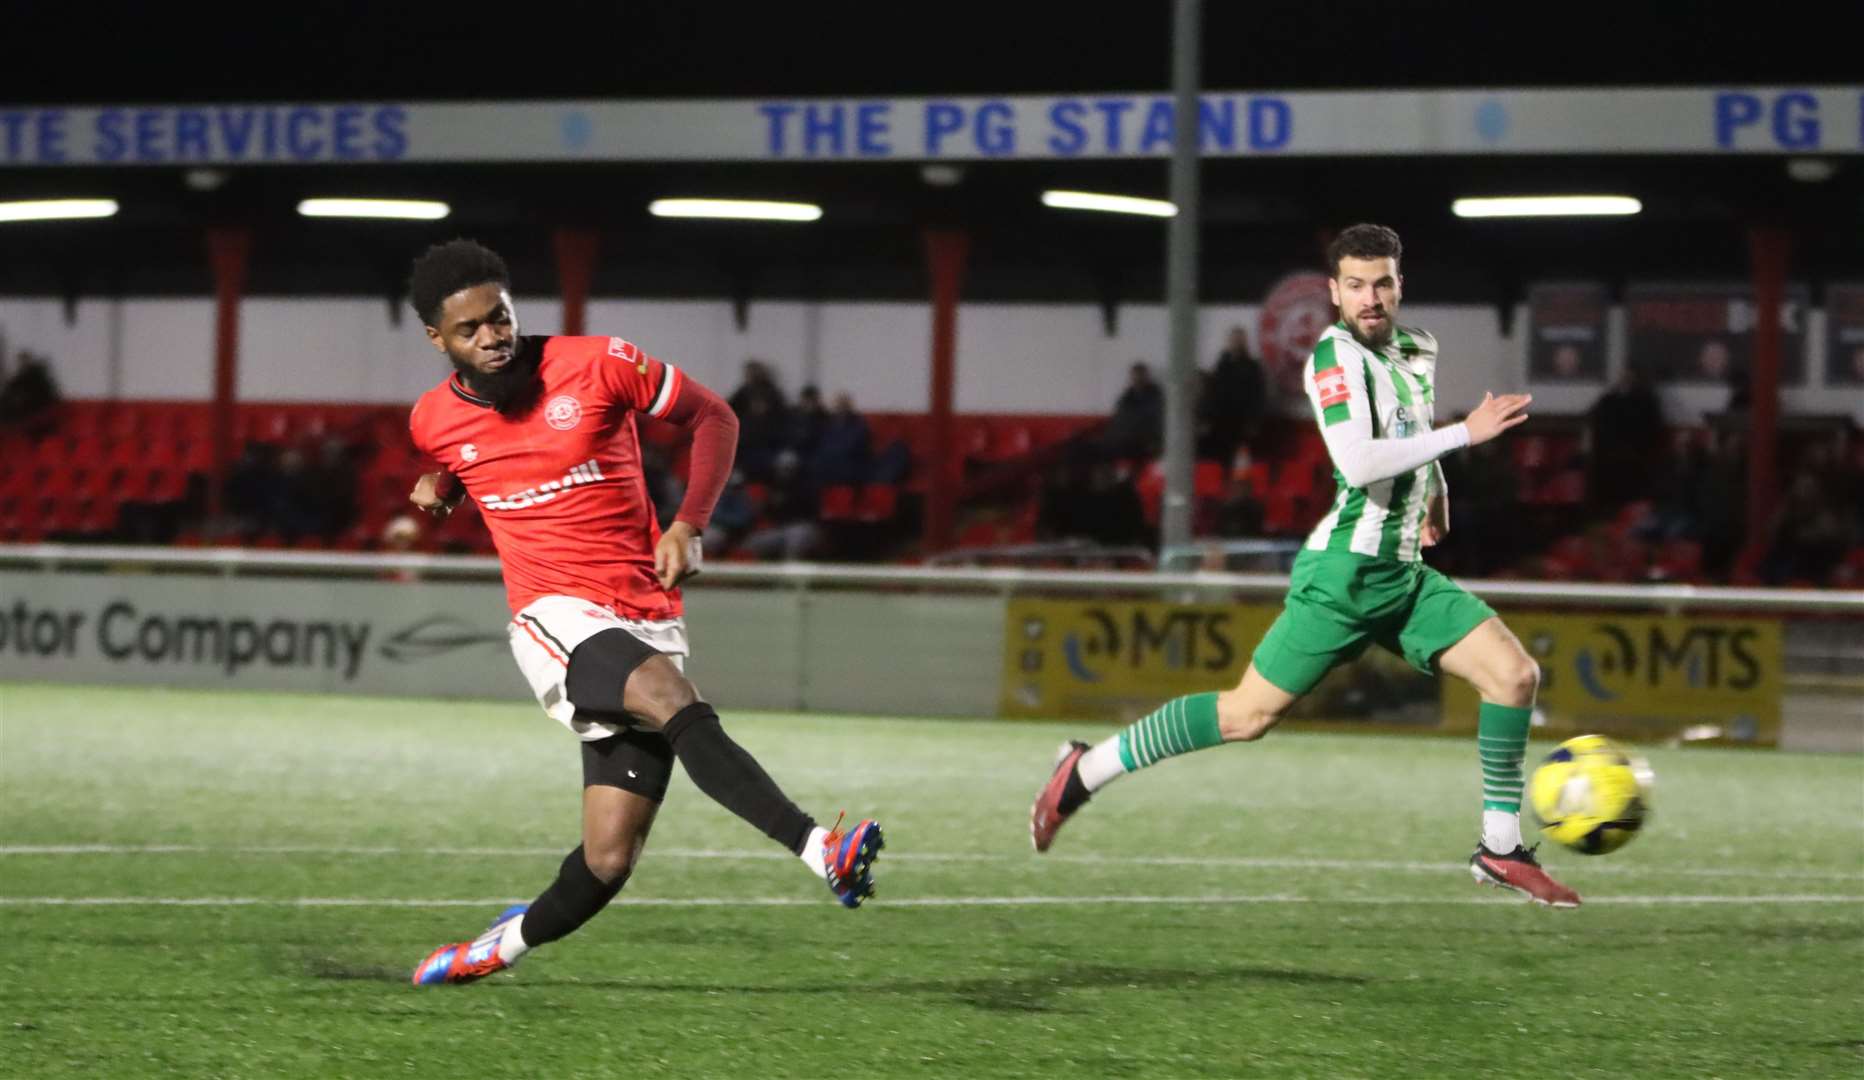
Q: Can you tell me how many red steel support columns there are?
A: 4